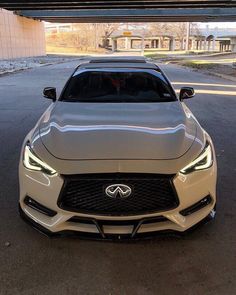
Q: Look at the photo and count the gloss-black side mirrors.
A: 2